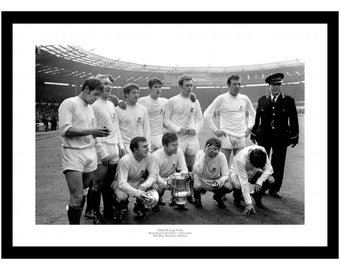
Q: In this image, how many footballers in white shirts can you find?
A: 10